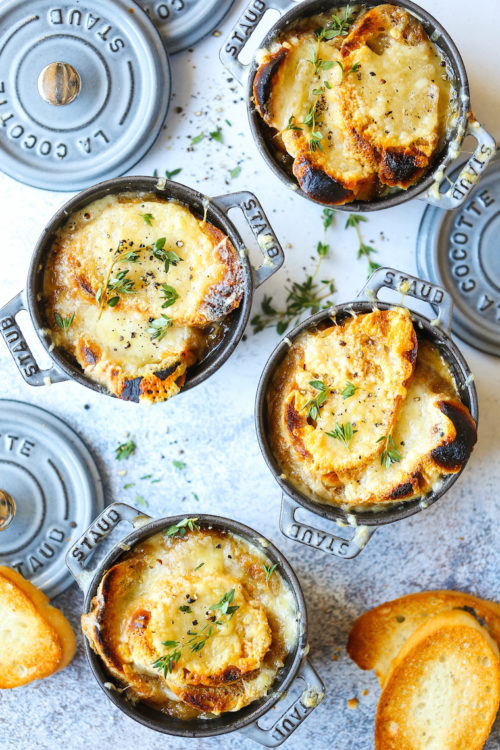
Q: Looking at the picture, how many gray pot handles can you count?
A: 8